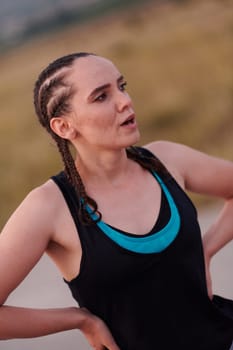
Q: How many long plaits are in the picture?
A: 2